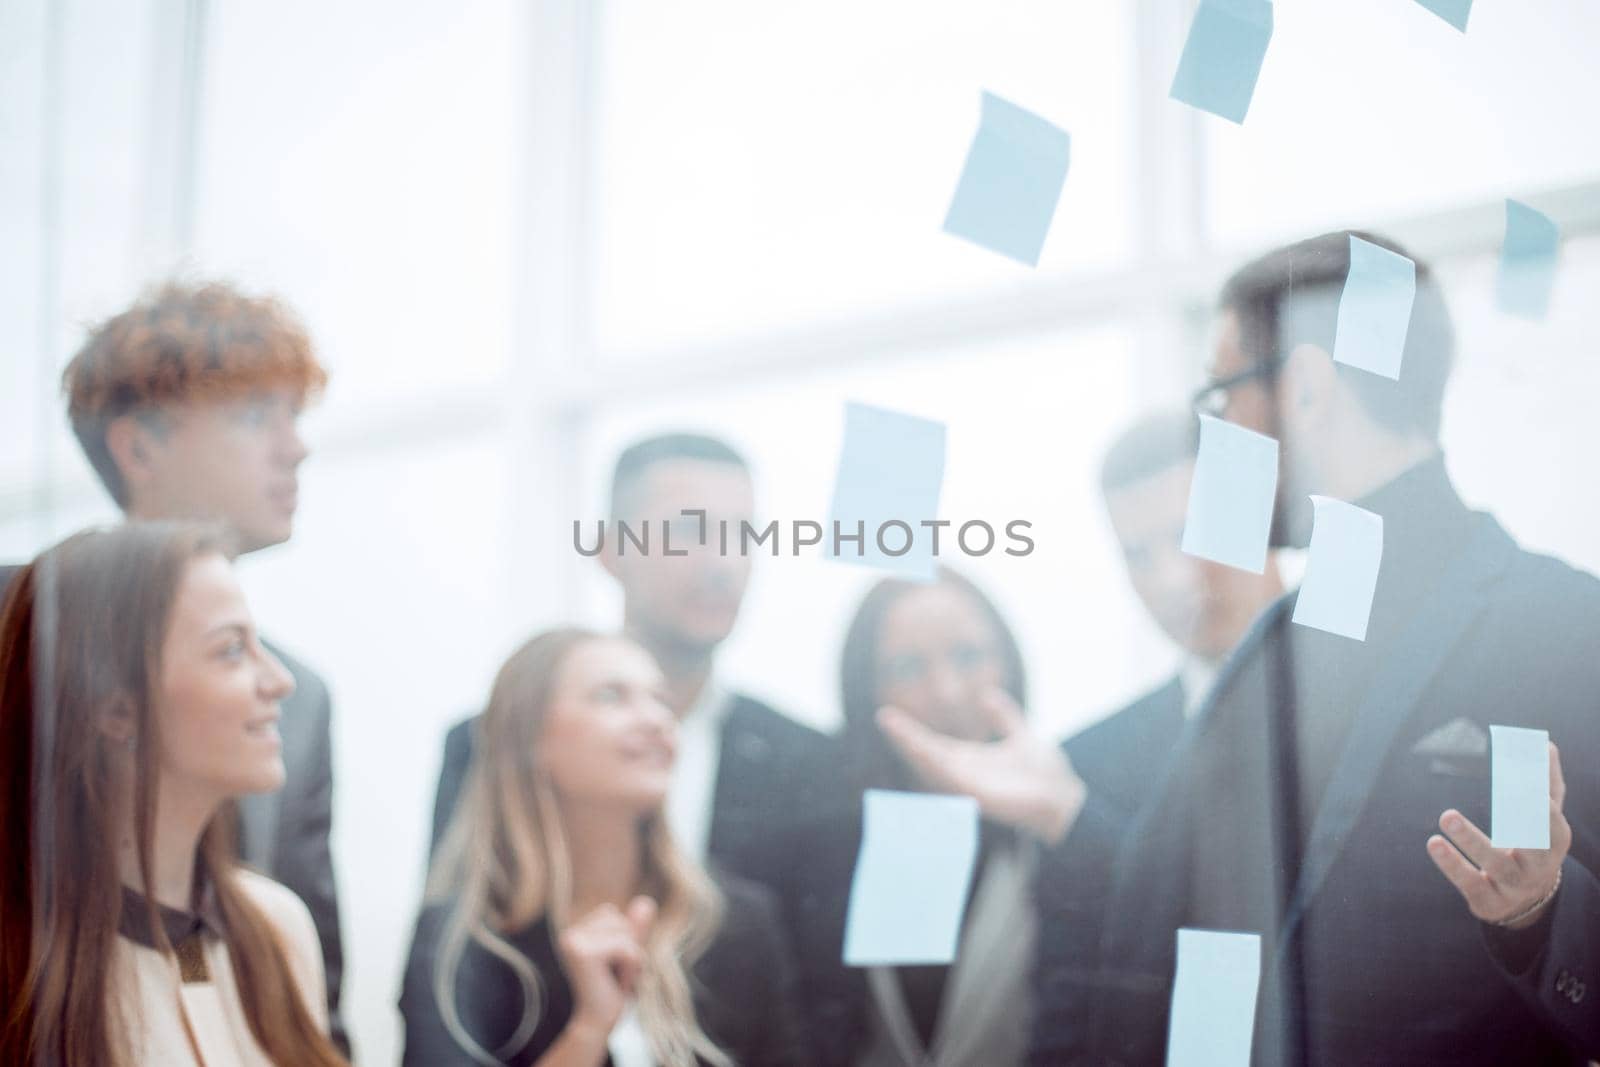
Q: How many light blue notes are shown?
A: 11